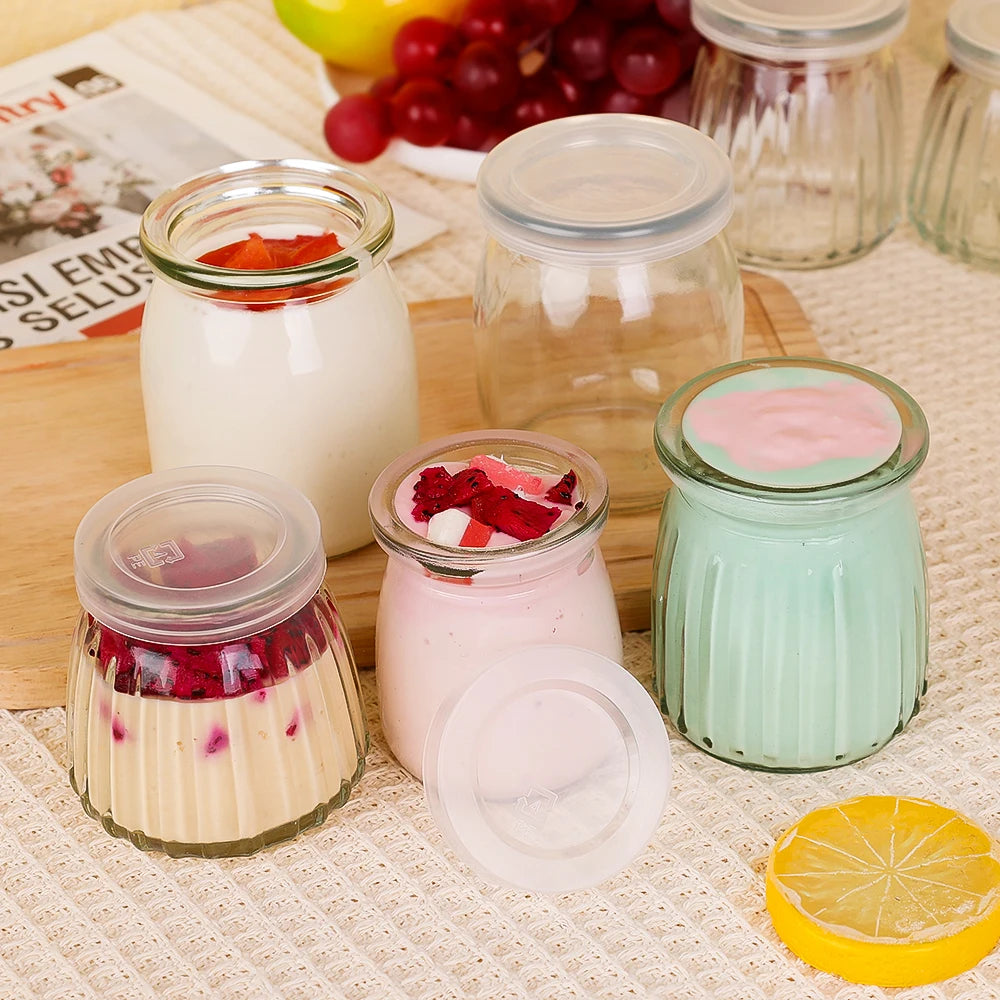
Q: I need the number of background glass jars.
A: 2